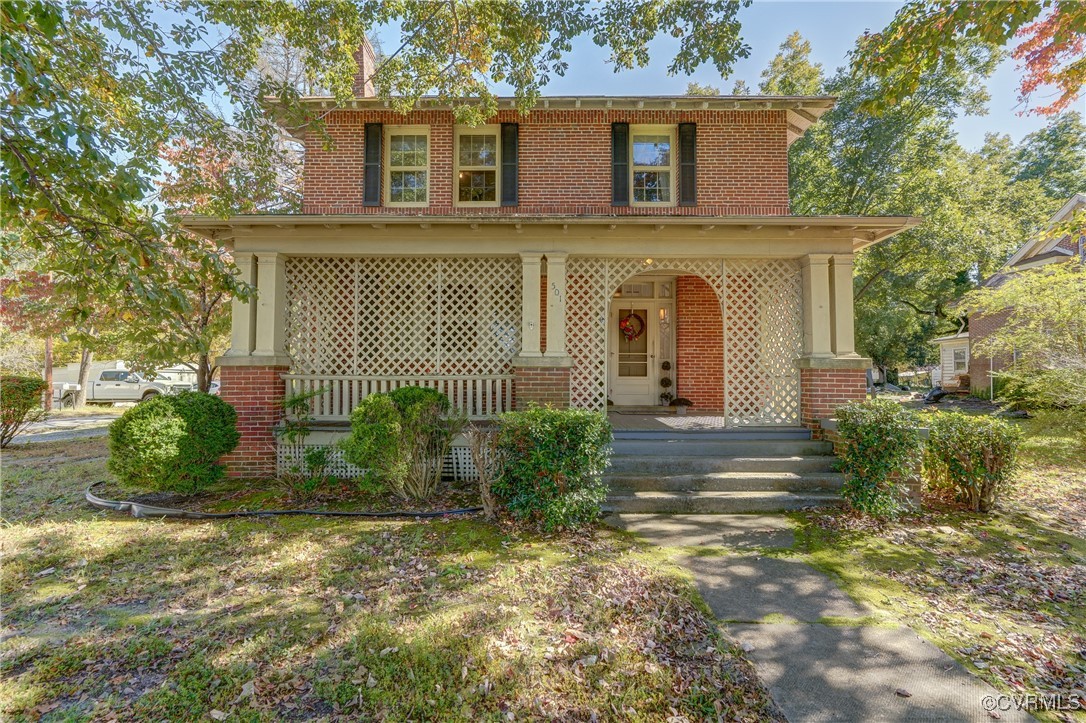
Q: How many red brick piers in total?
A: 3